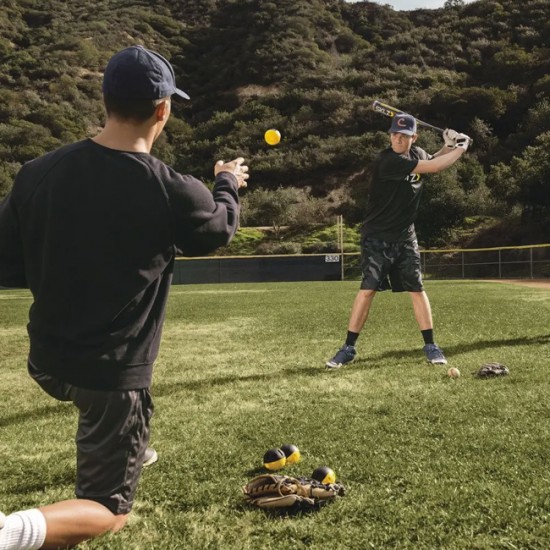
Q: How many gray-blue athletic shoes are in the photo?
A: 2